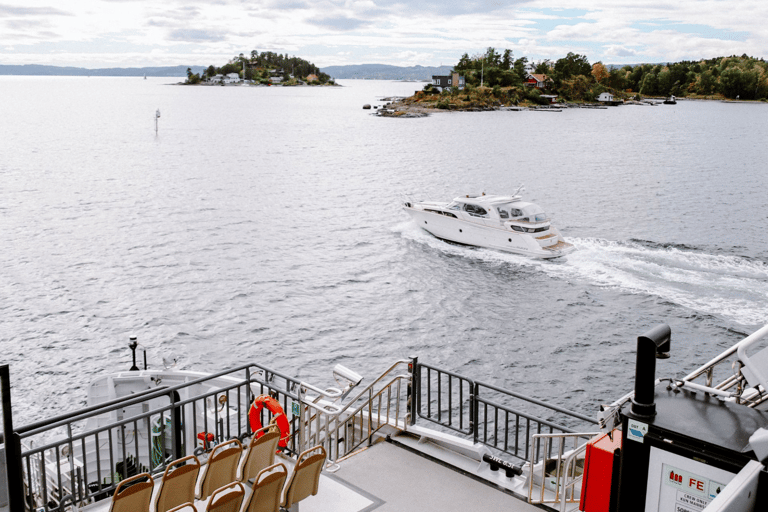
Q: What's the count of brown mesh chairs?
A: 8